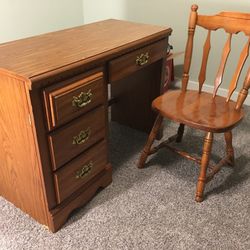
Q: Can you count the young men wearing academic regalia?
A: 0